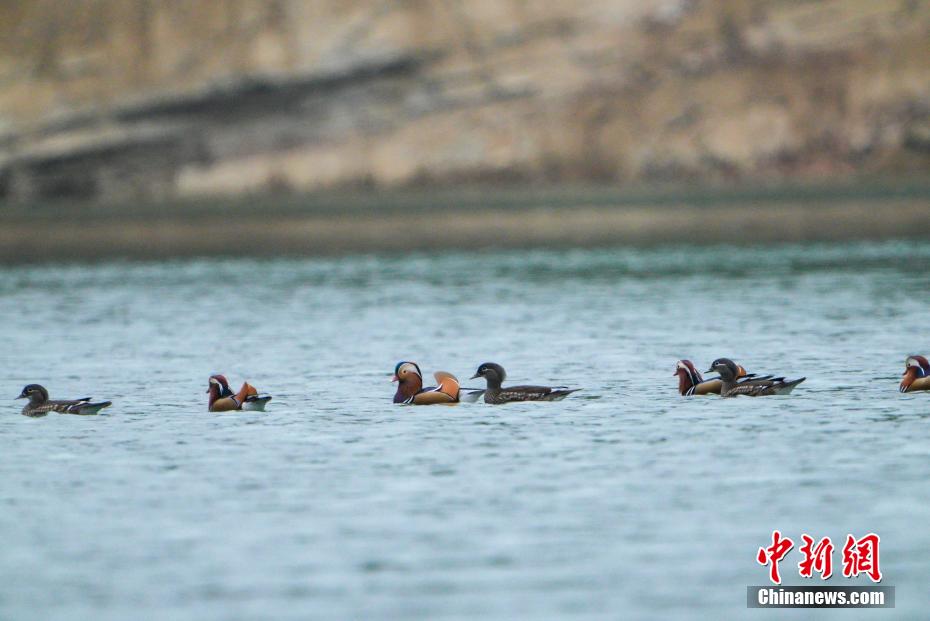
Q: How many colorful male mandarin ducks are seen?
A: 4